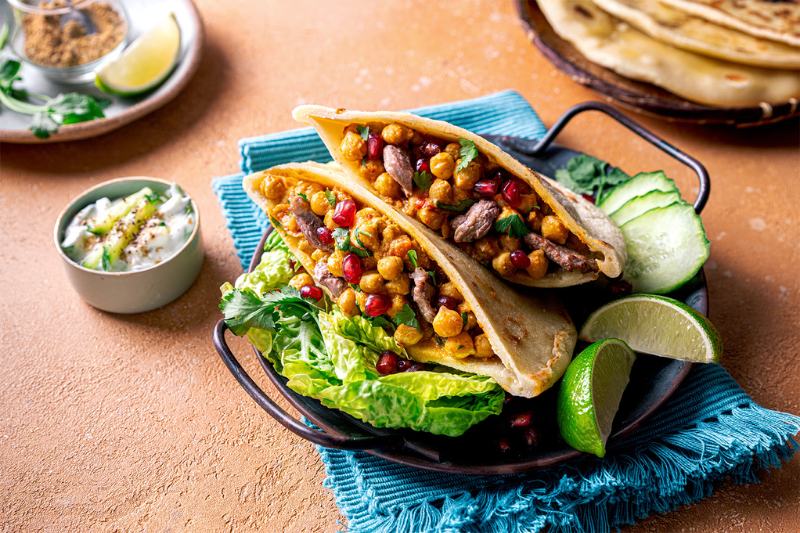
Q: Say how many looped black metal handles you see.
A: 2